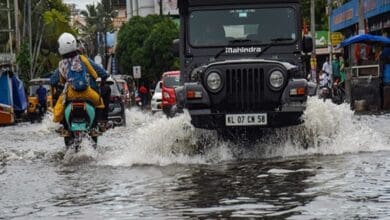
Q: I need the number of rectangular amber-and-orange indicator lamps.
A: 2